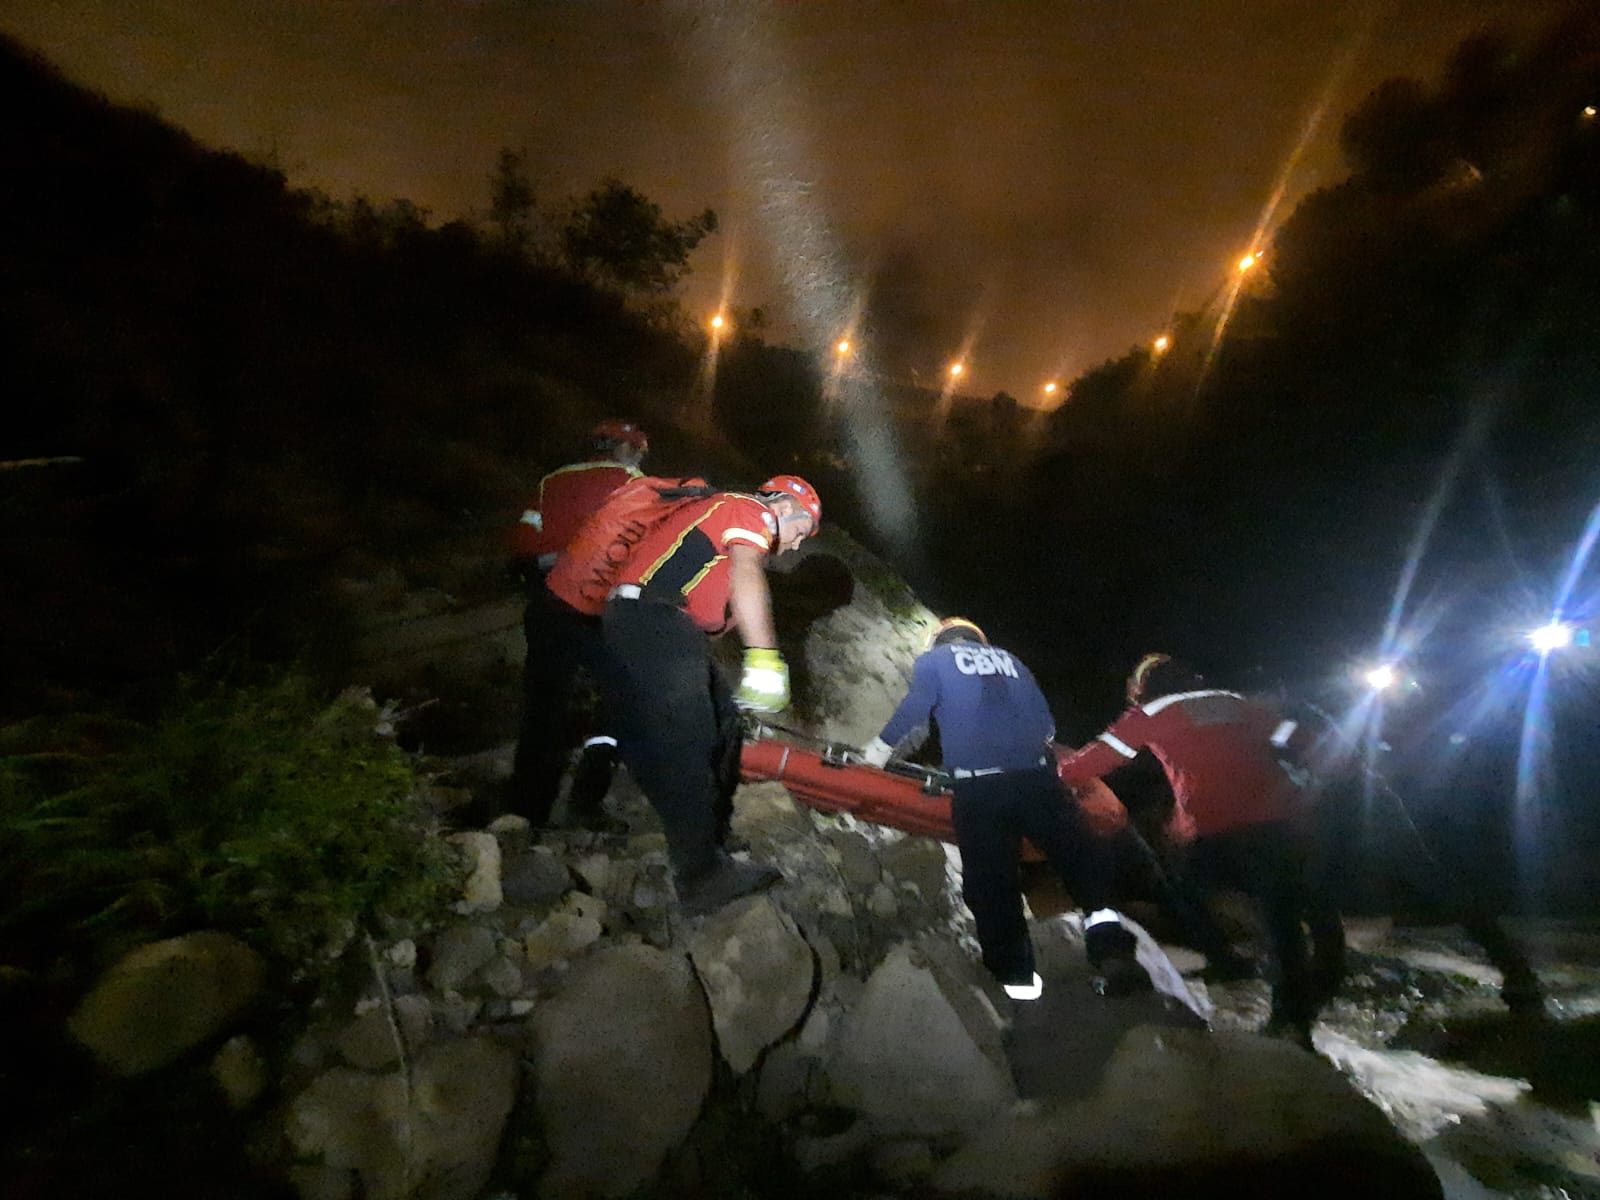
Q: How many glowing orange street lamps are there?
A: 6